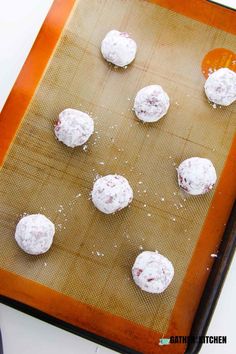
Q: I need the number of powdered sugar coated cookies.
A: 8